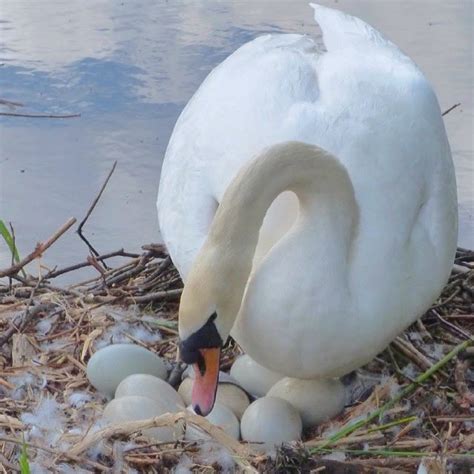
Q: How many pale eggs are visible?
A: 8